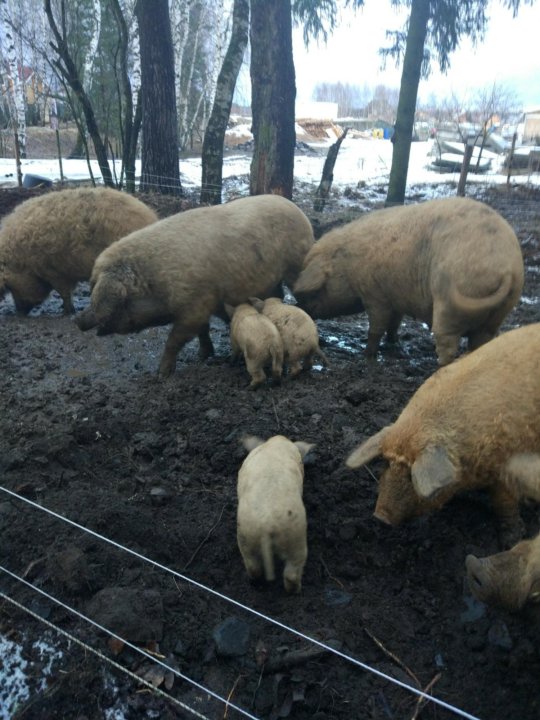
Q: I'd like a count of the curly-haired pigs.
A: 8